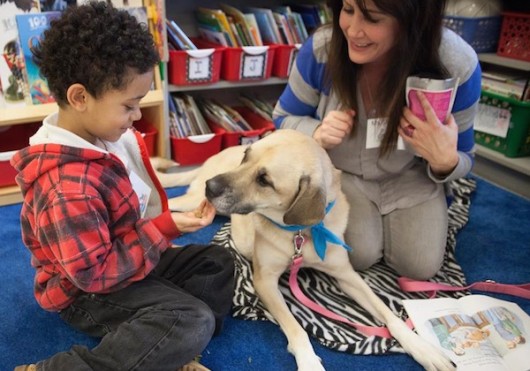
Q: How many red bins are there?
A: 8